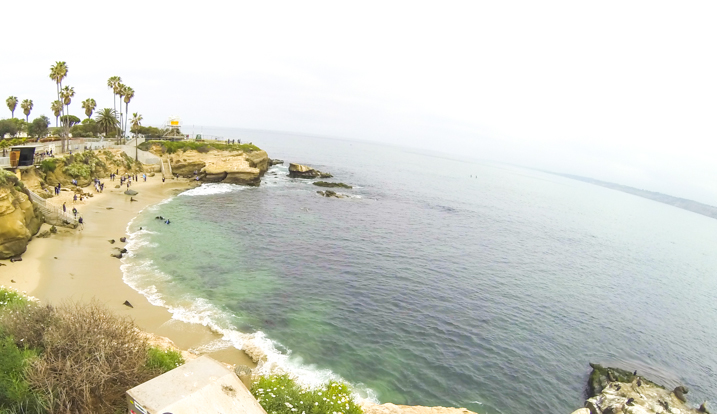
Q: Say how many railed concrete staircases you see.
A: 2